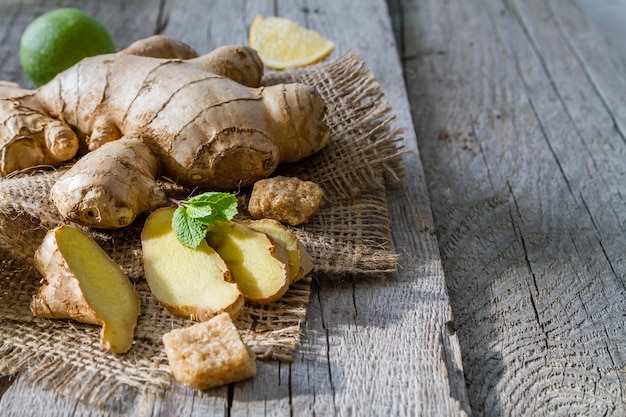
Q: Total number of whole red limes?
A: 0